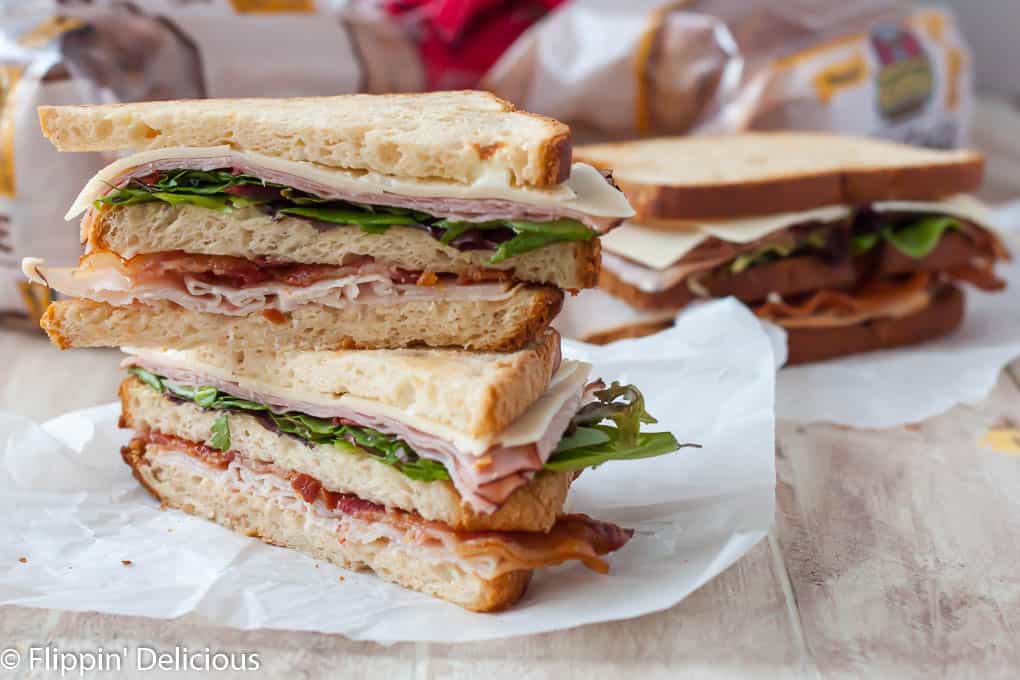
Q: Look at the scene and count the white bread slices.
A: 9